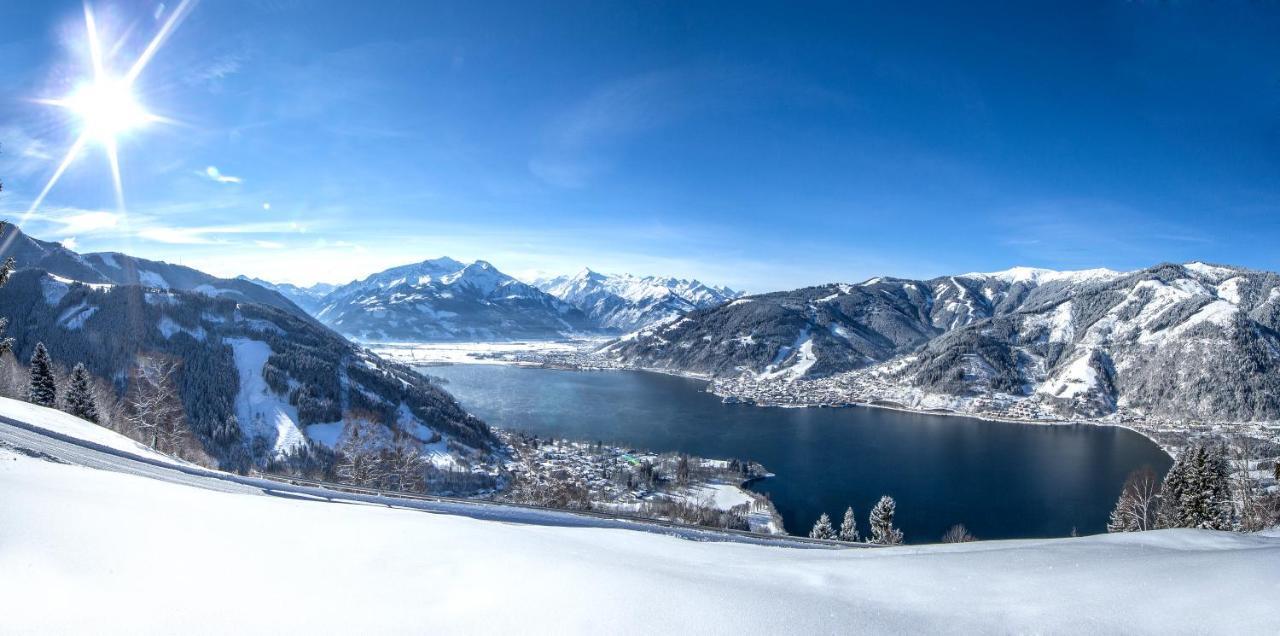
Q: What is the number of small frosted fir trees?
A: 3